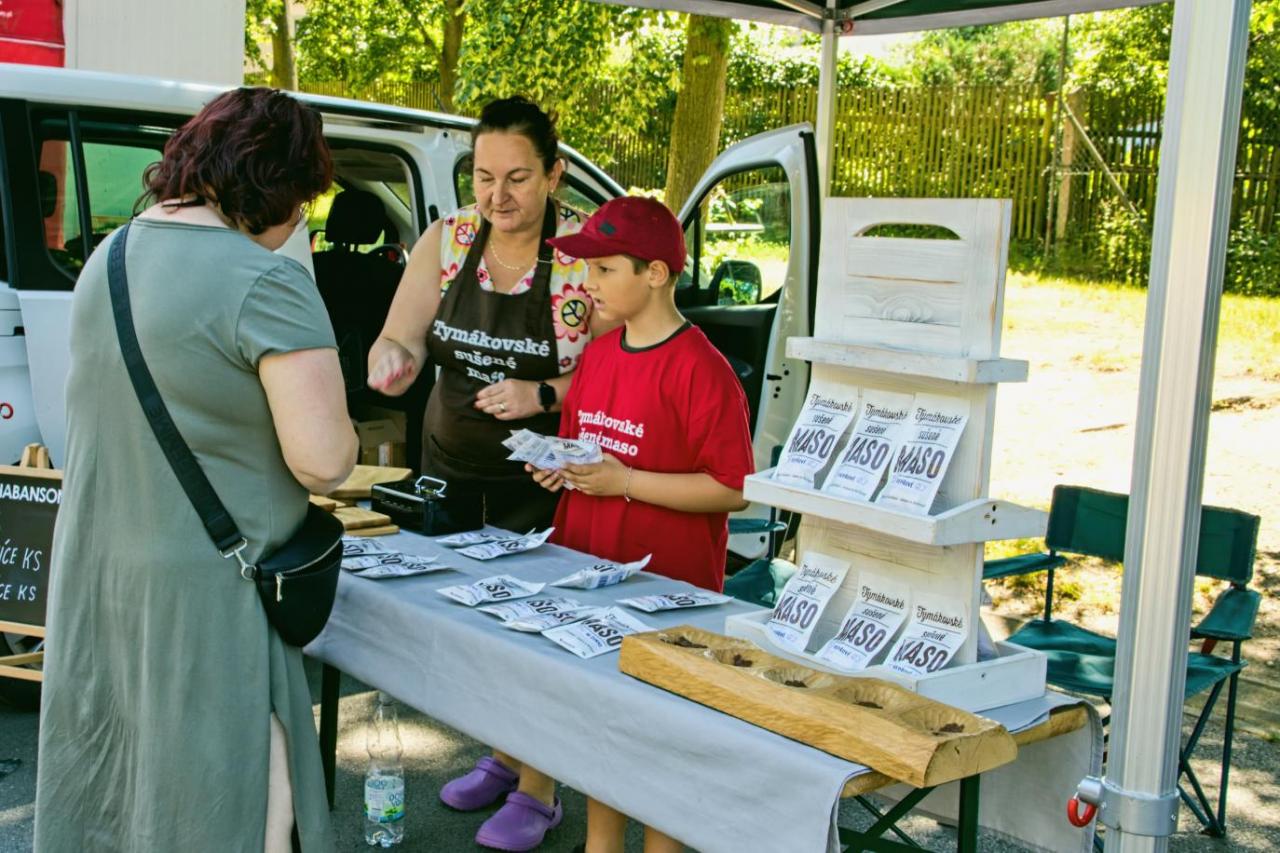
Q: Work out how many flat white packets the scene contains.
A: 11